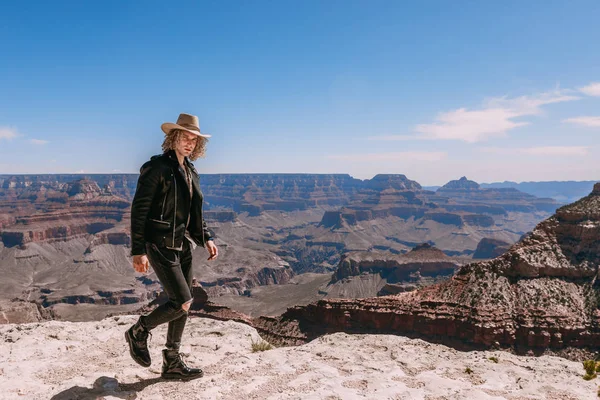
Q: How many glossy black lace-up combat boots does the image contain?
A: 2